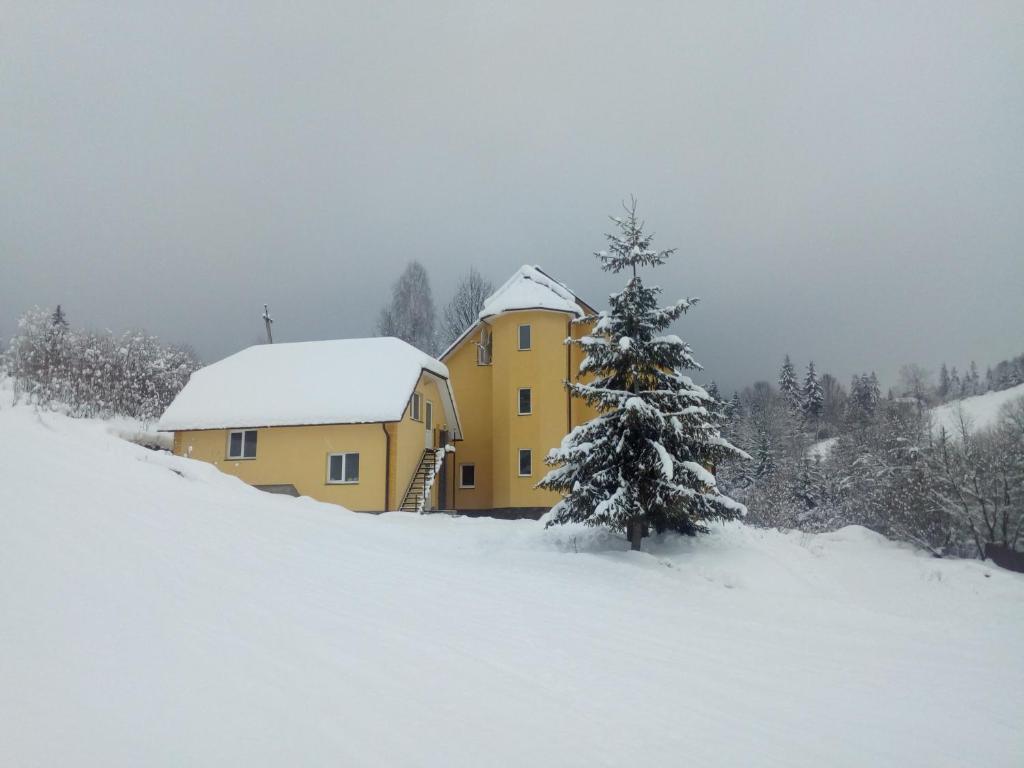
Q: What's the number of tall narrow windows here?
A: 3